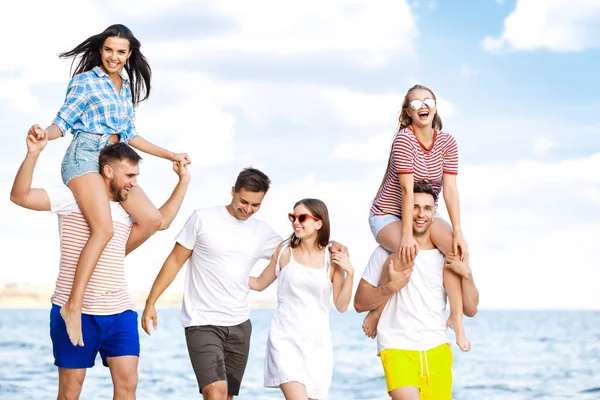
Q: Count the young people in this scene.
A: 6